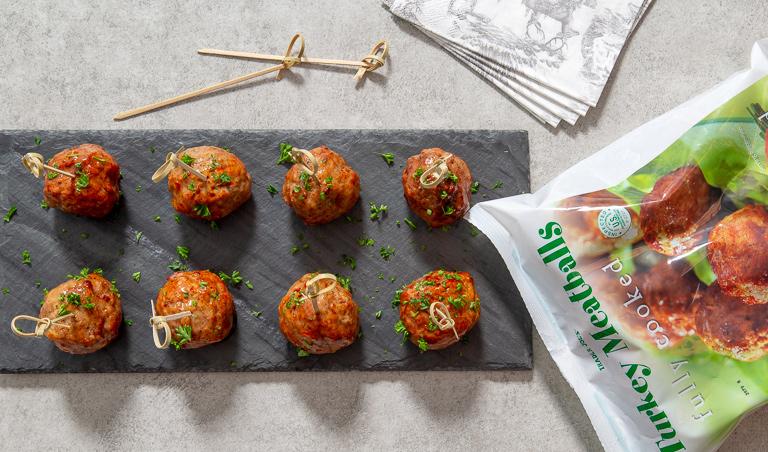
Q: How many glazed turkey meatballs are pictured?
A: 8